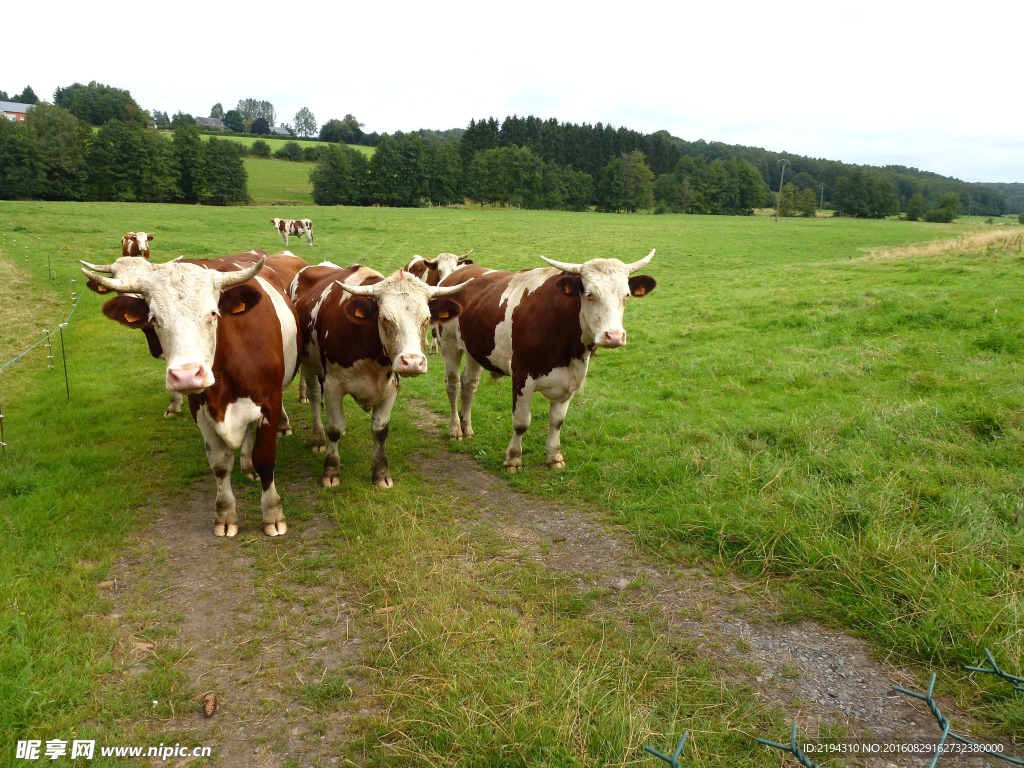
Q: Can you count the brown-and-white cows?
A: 7